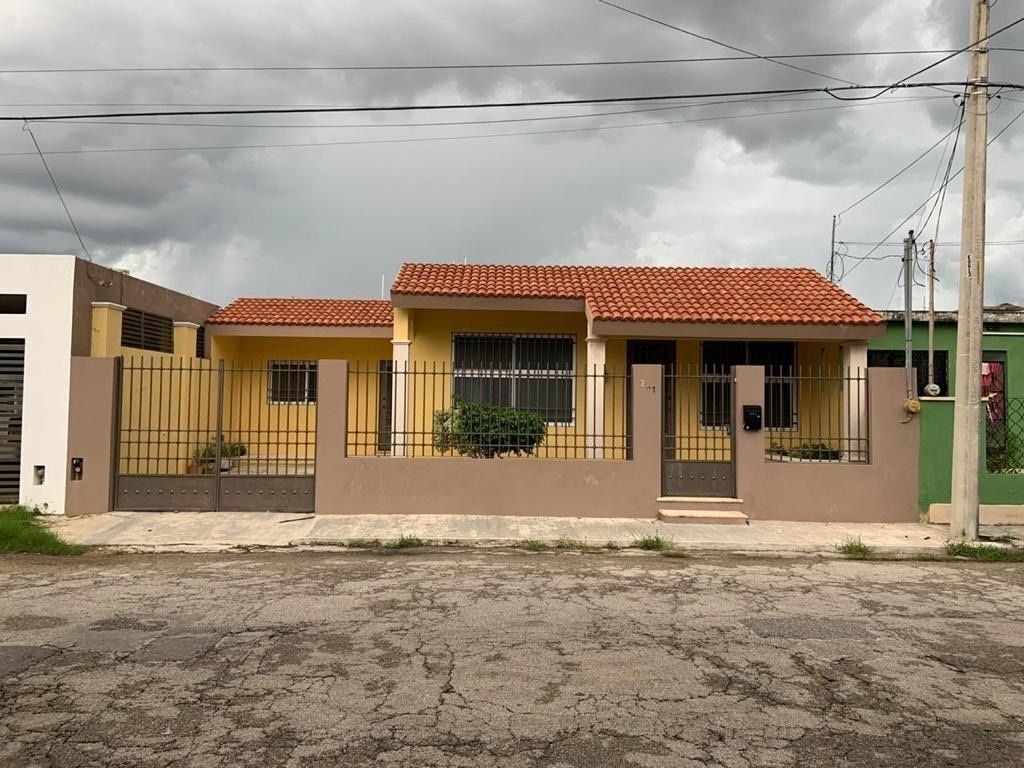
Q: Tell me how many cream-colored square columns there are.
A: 3